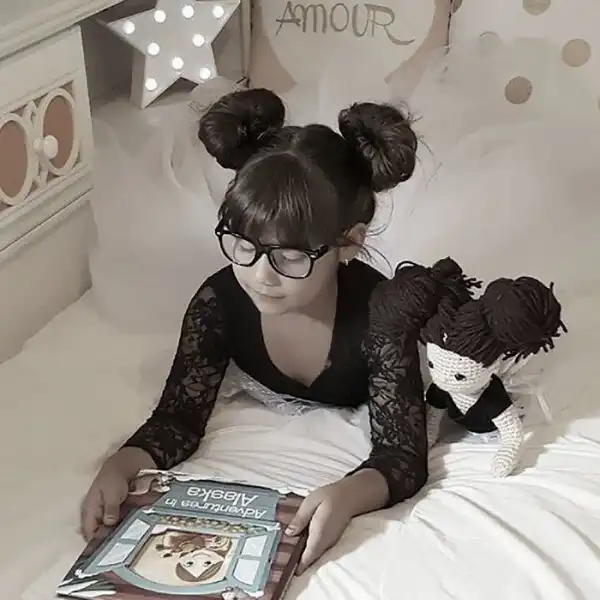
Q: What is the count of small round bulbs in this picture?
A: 9